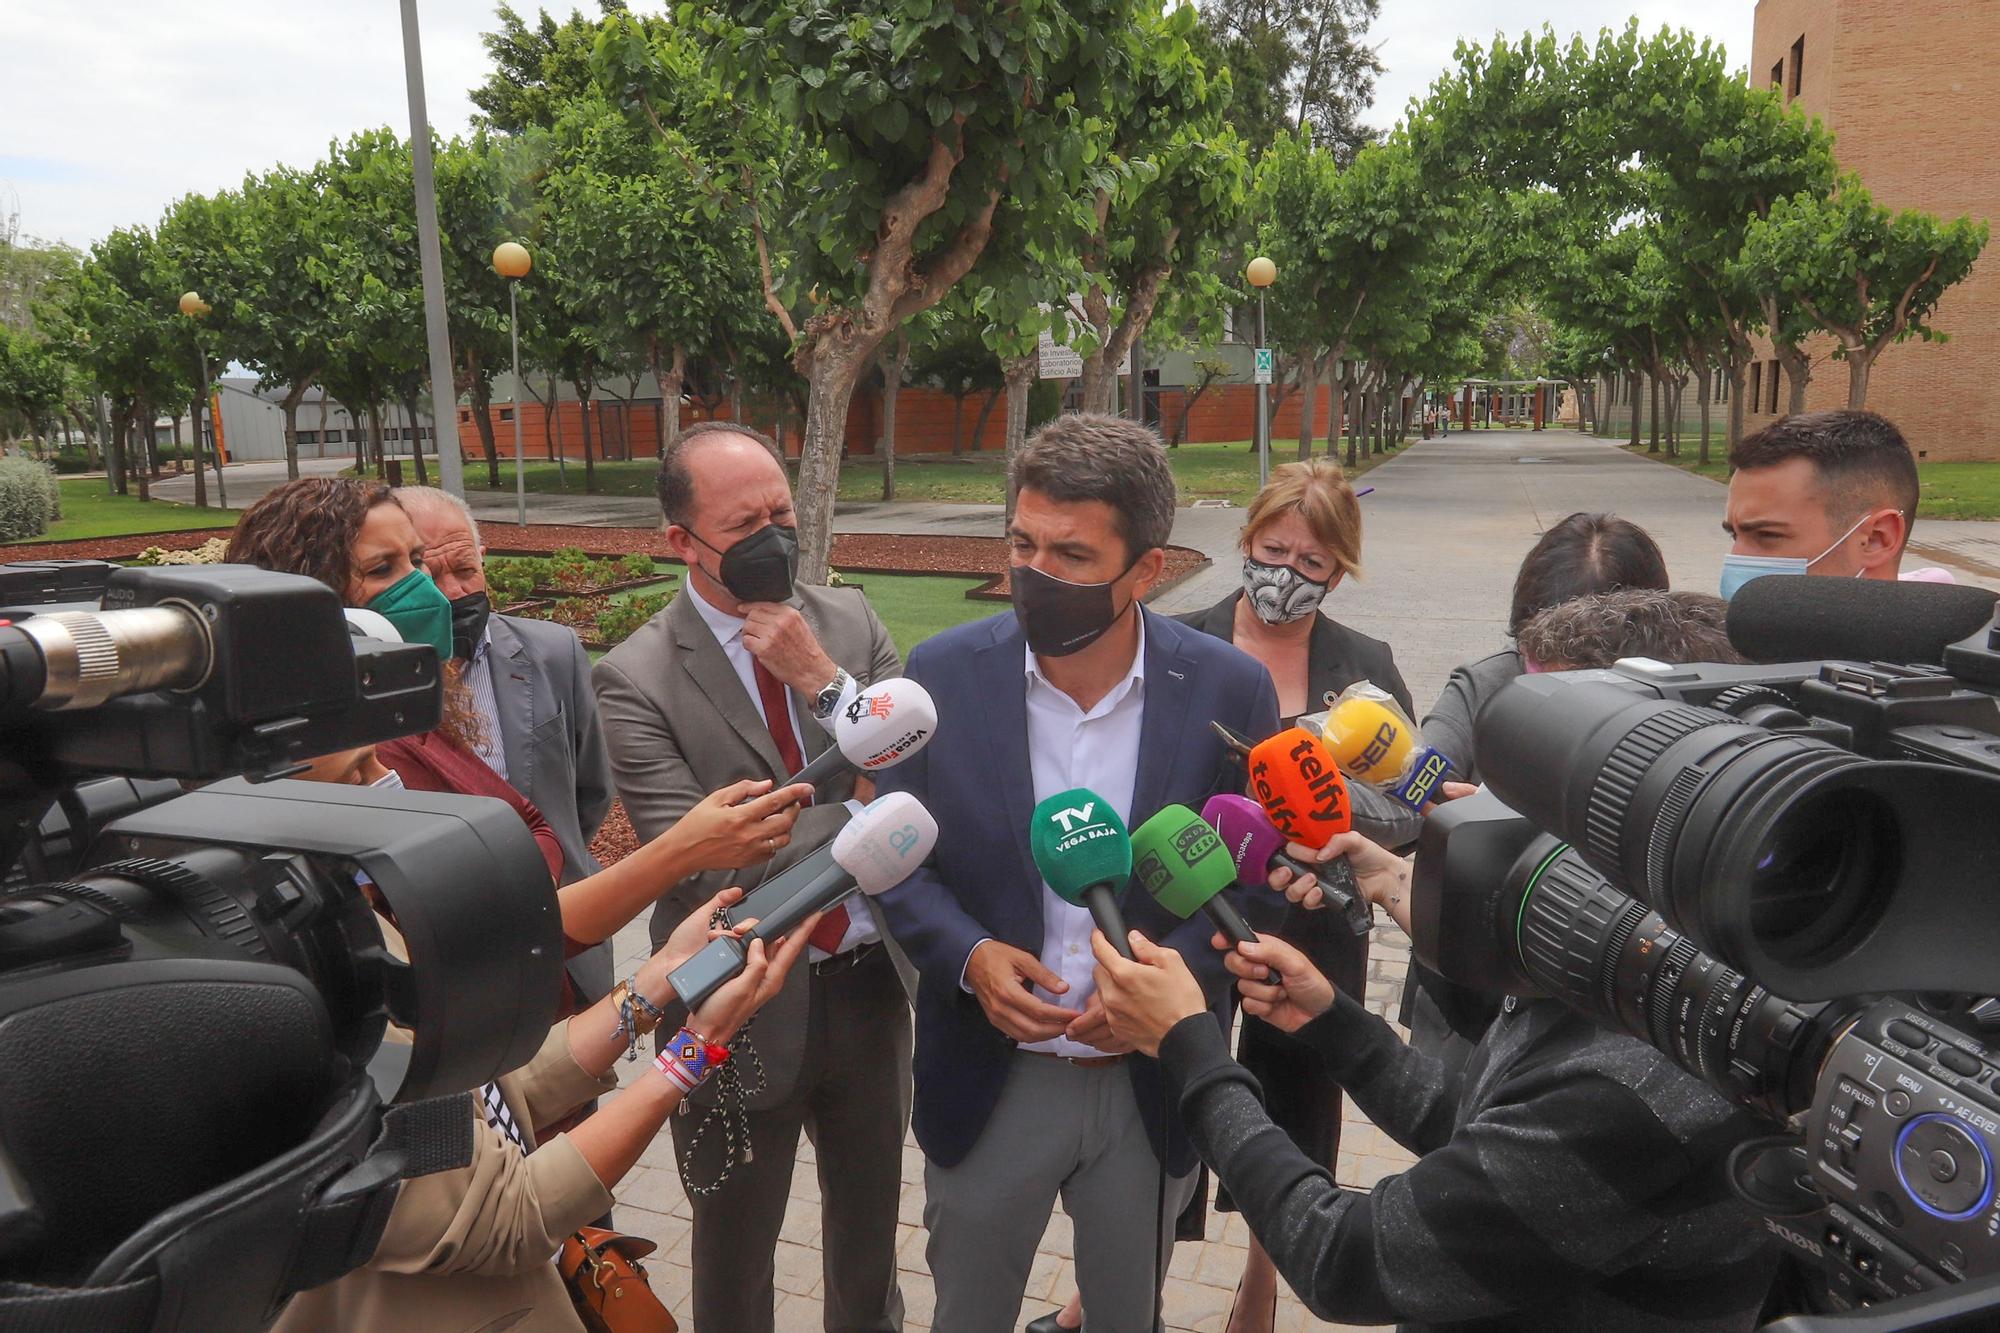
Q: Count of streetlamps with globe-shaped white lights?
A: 3